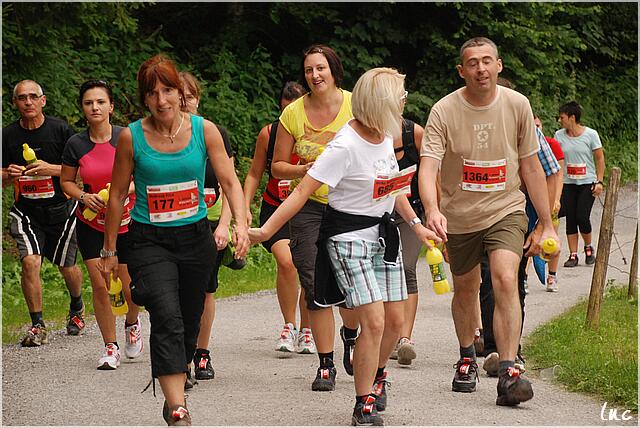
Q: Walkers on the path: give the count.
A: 12